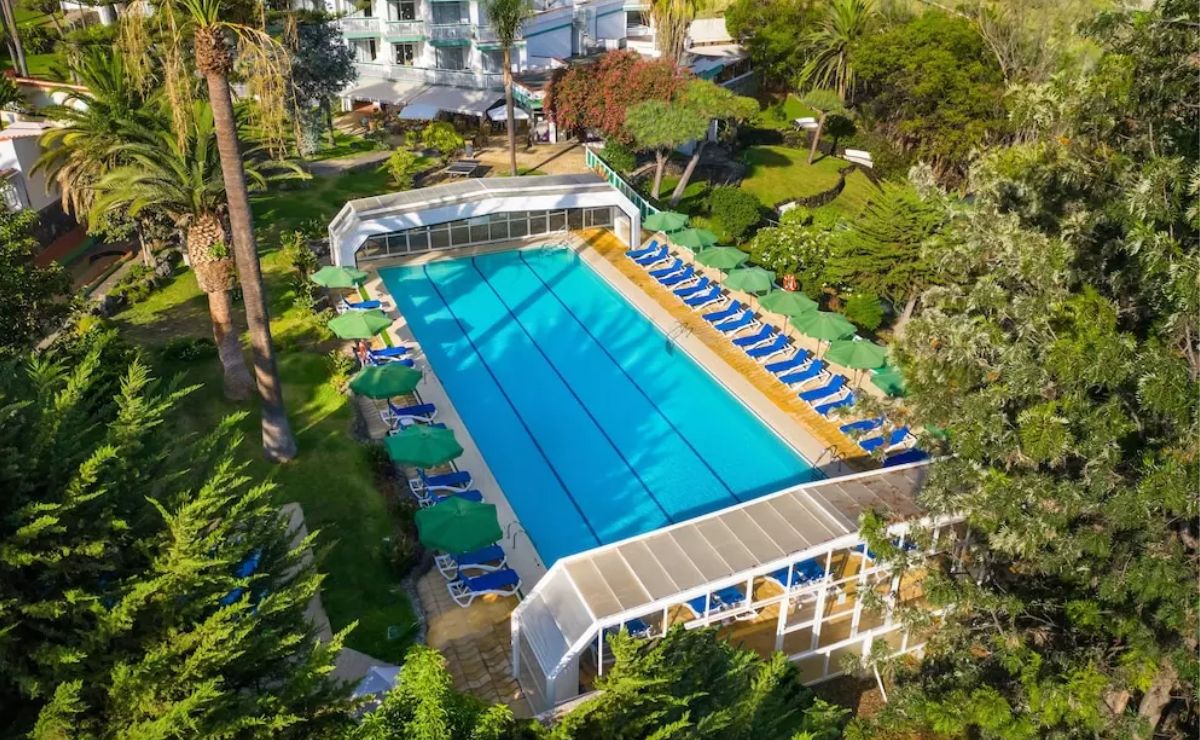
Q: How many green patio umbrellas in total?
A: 13